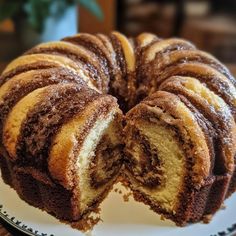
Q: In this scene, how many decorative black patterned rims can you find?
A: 1